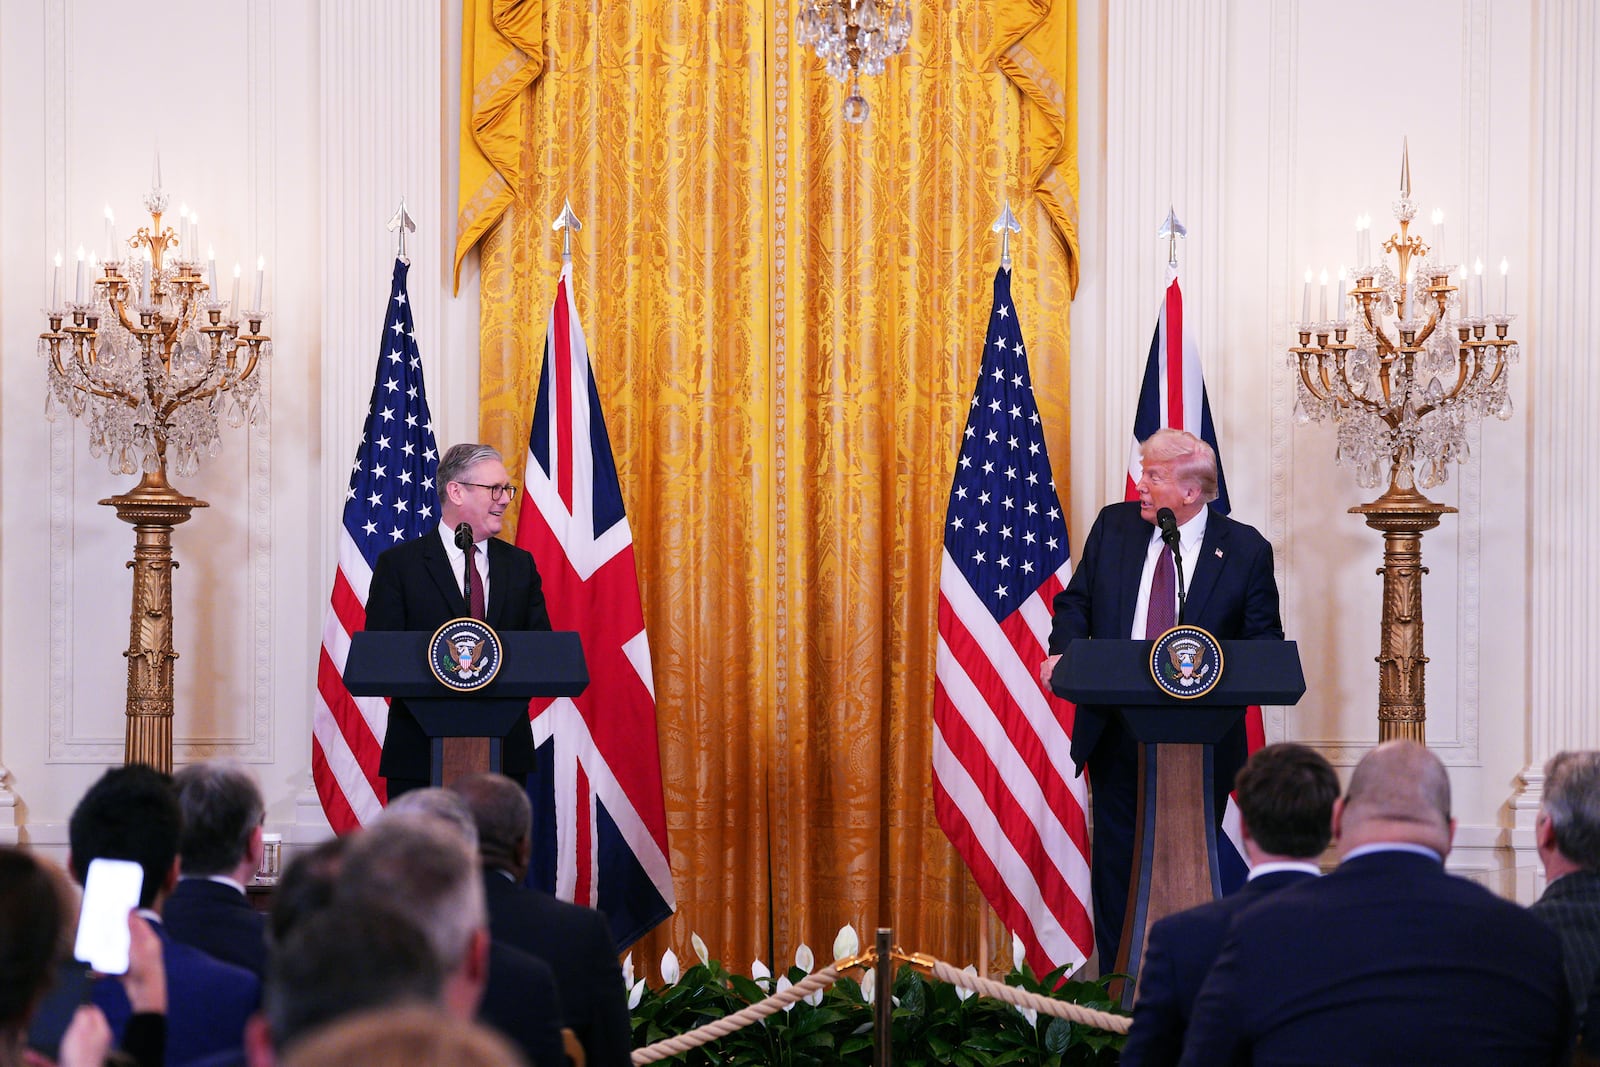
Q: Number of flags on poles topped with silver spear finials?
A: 4